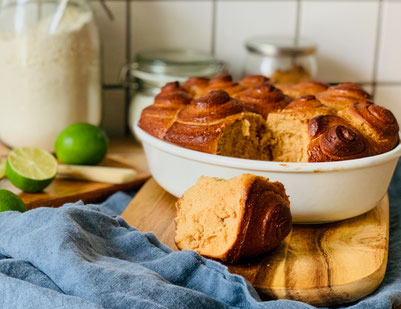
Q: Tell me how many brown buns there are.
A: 12